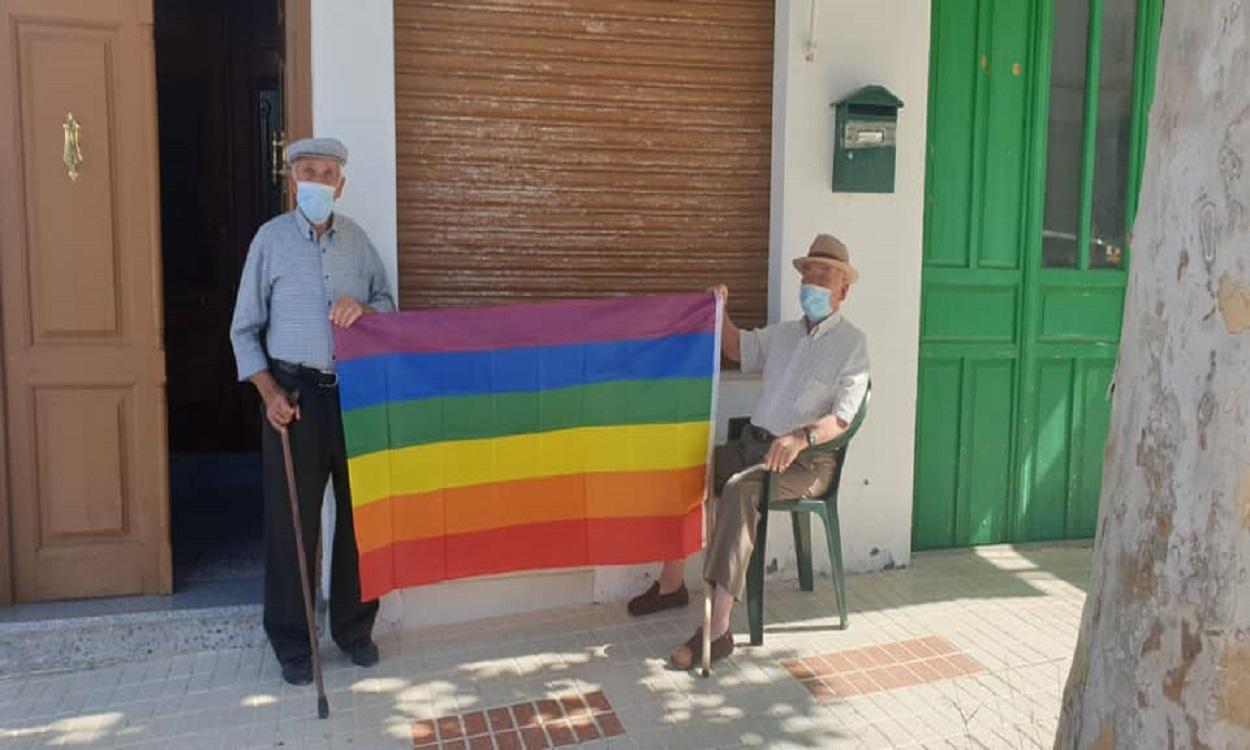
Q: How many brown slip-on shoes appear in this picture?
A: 2